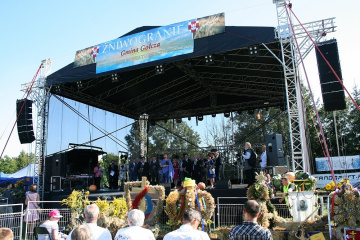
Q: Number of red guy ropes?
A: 3